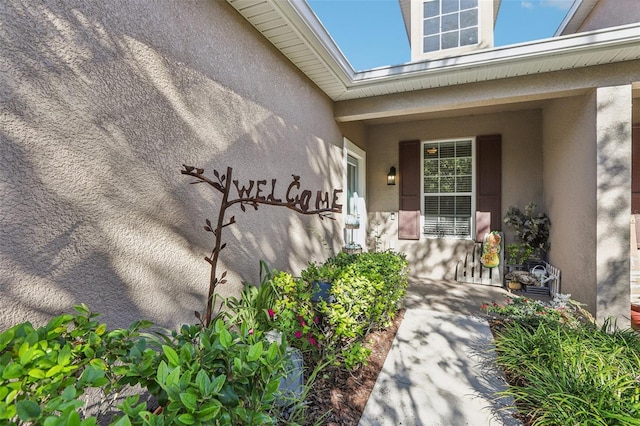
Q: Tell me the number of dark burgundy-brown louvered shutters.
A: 2